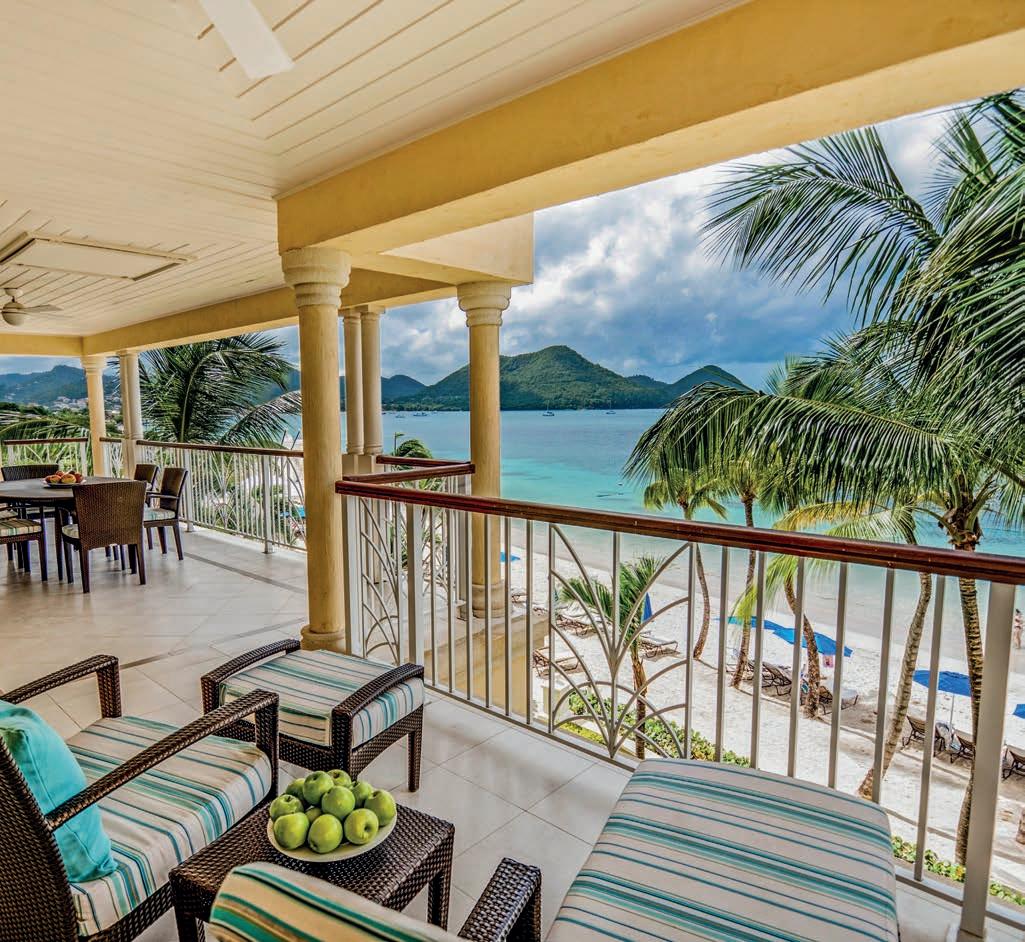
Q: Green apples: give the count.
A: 11